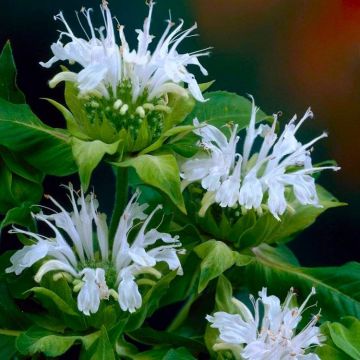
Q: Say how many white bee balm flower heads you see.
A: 4